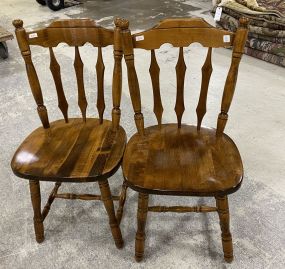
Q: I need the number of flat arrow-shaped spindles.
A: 6